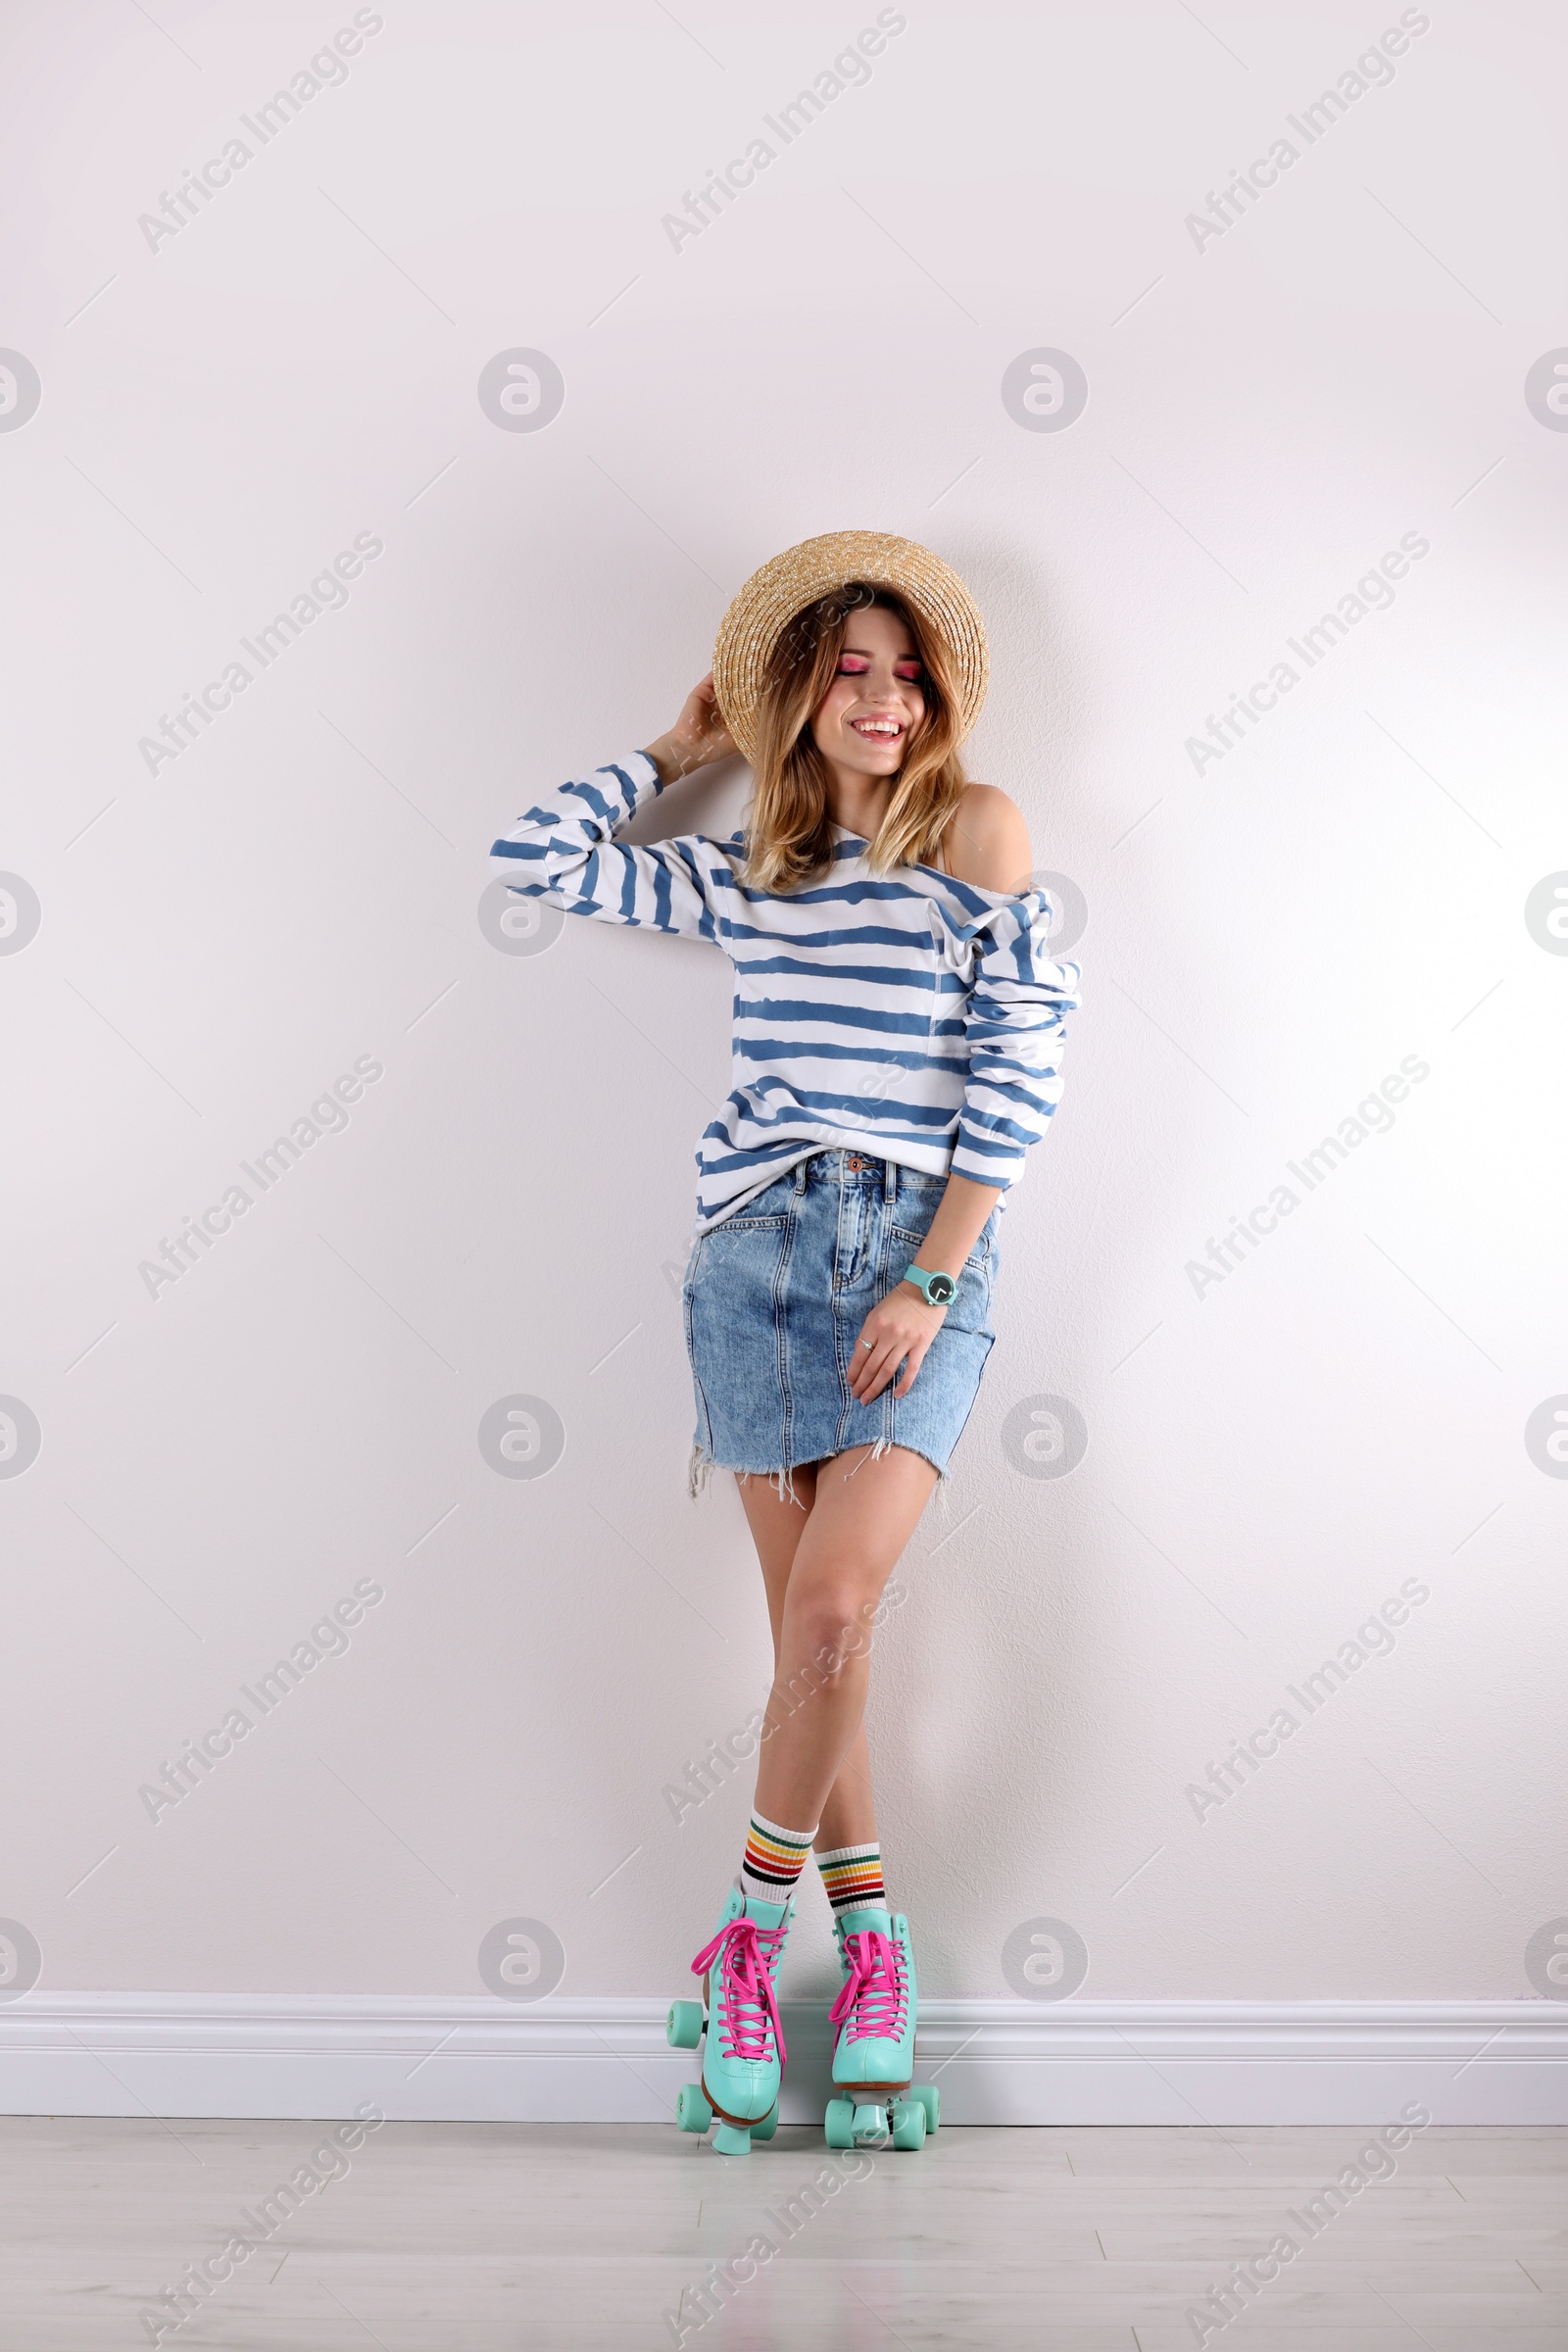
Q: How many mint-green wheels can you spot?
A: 7